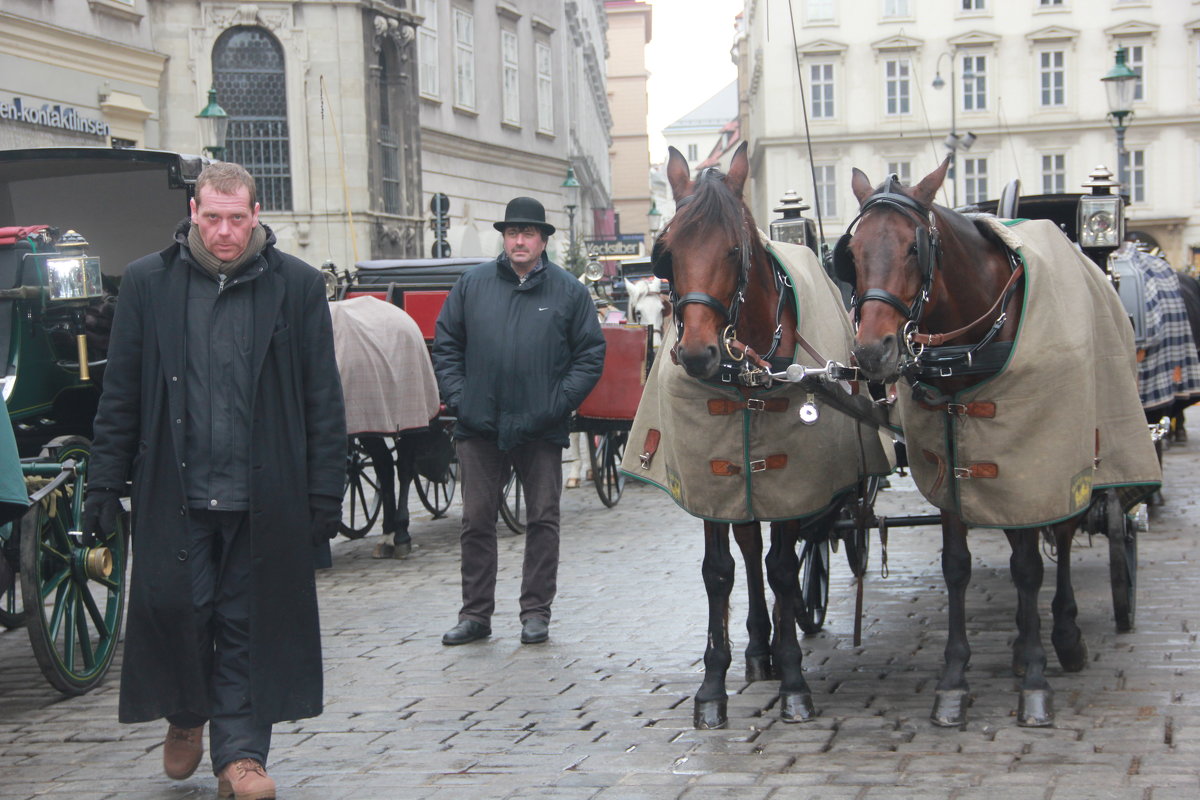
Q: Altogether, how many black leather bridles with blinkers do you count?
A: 2